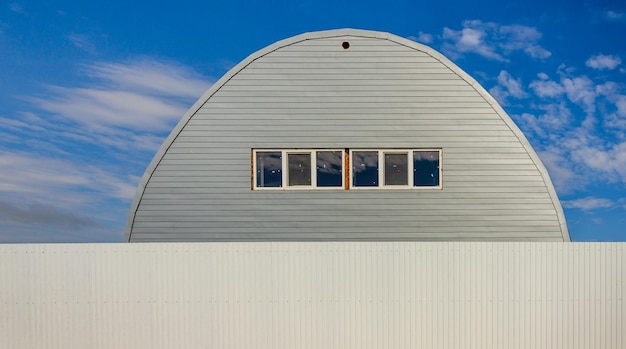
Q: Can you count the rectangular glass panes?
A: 6